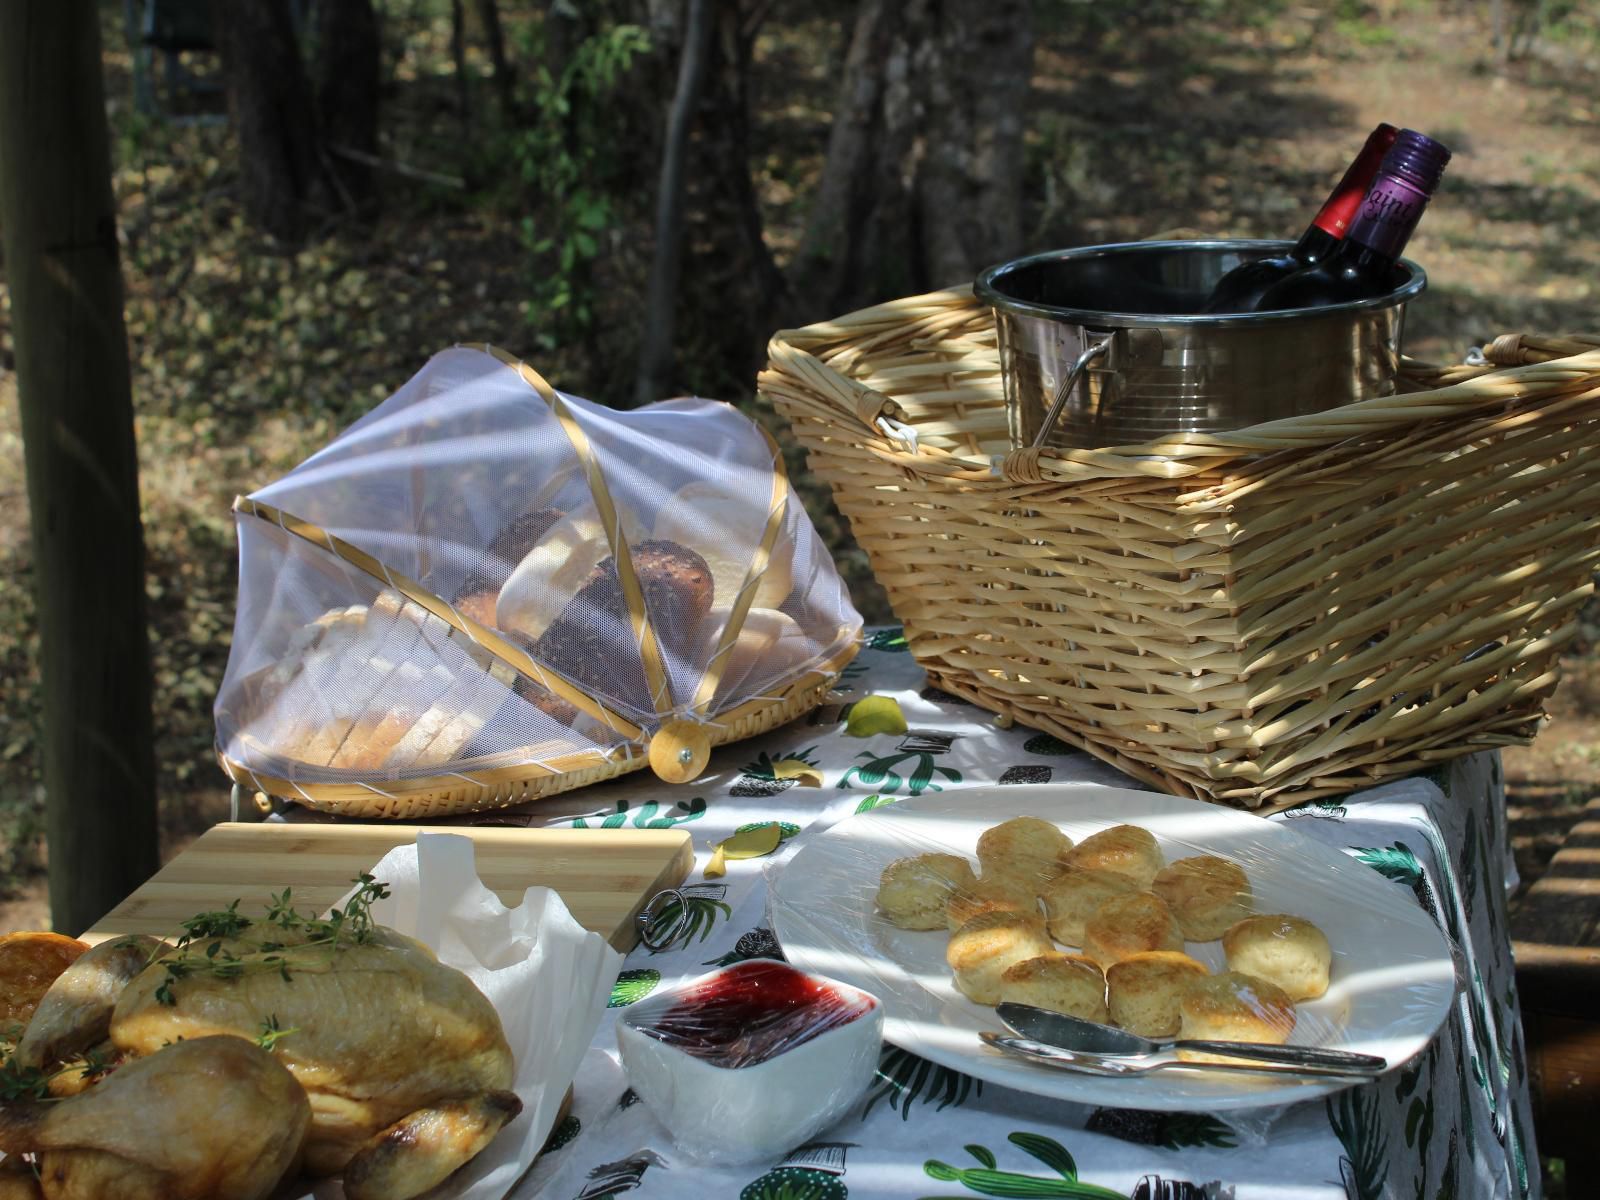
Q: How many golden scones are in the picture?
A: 12